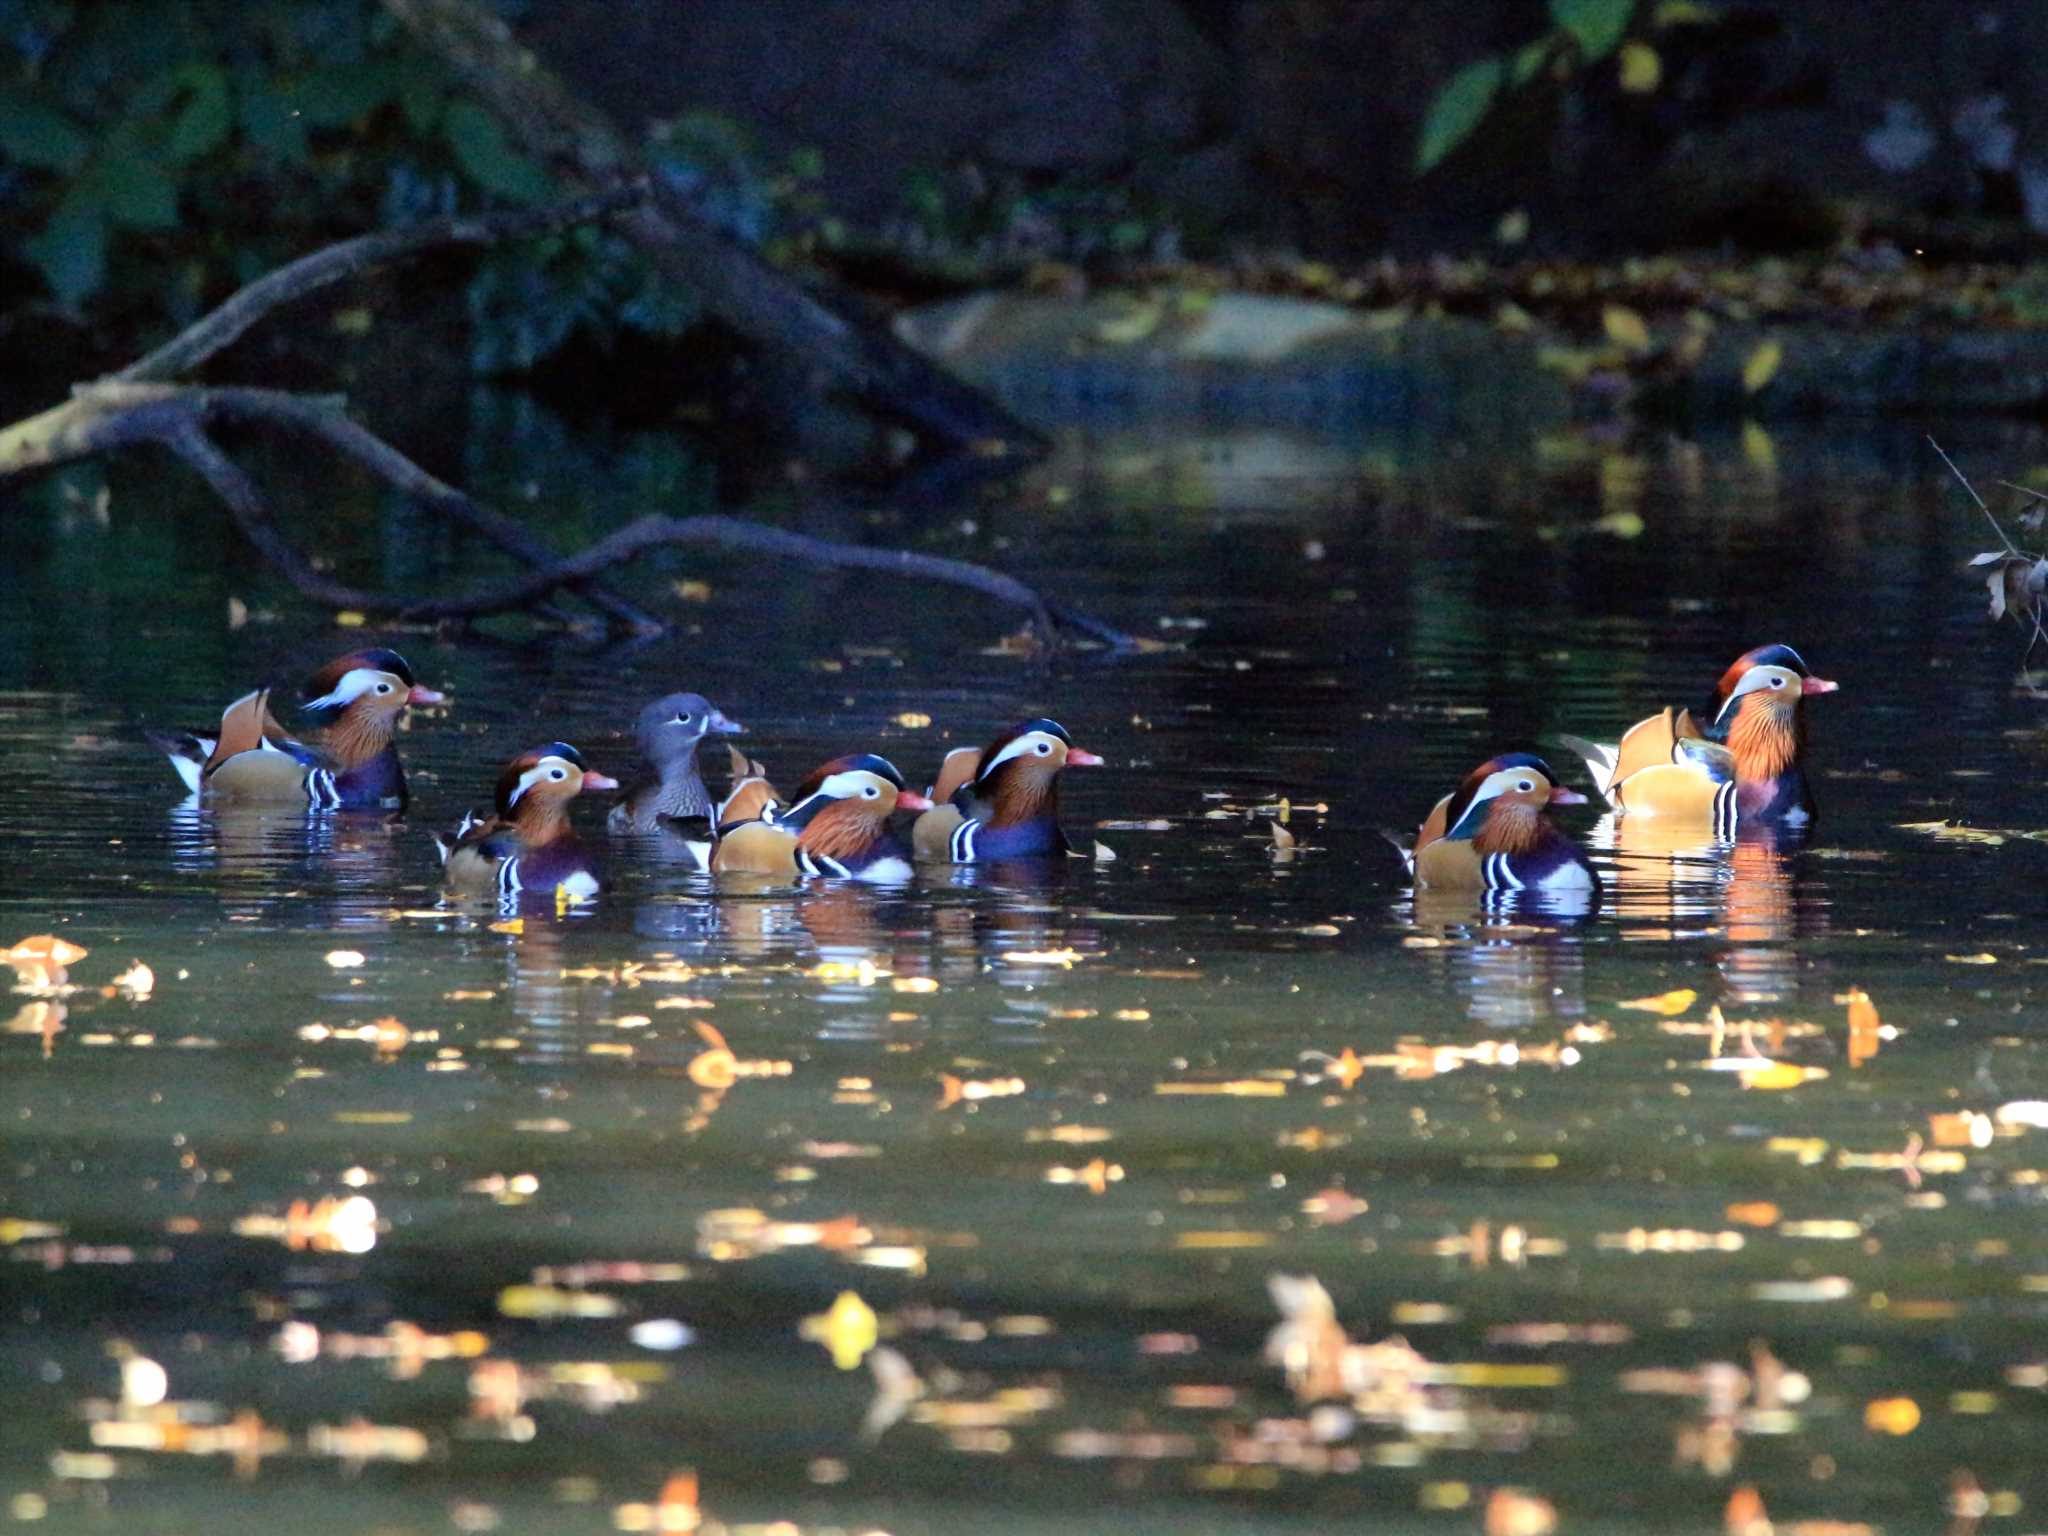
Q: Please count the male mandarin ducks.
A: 6